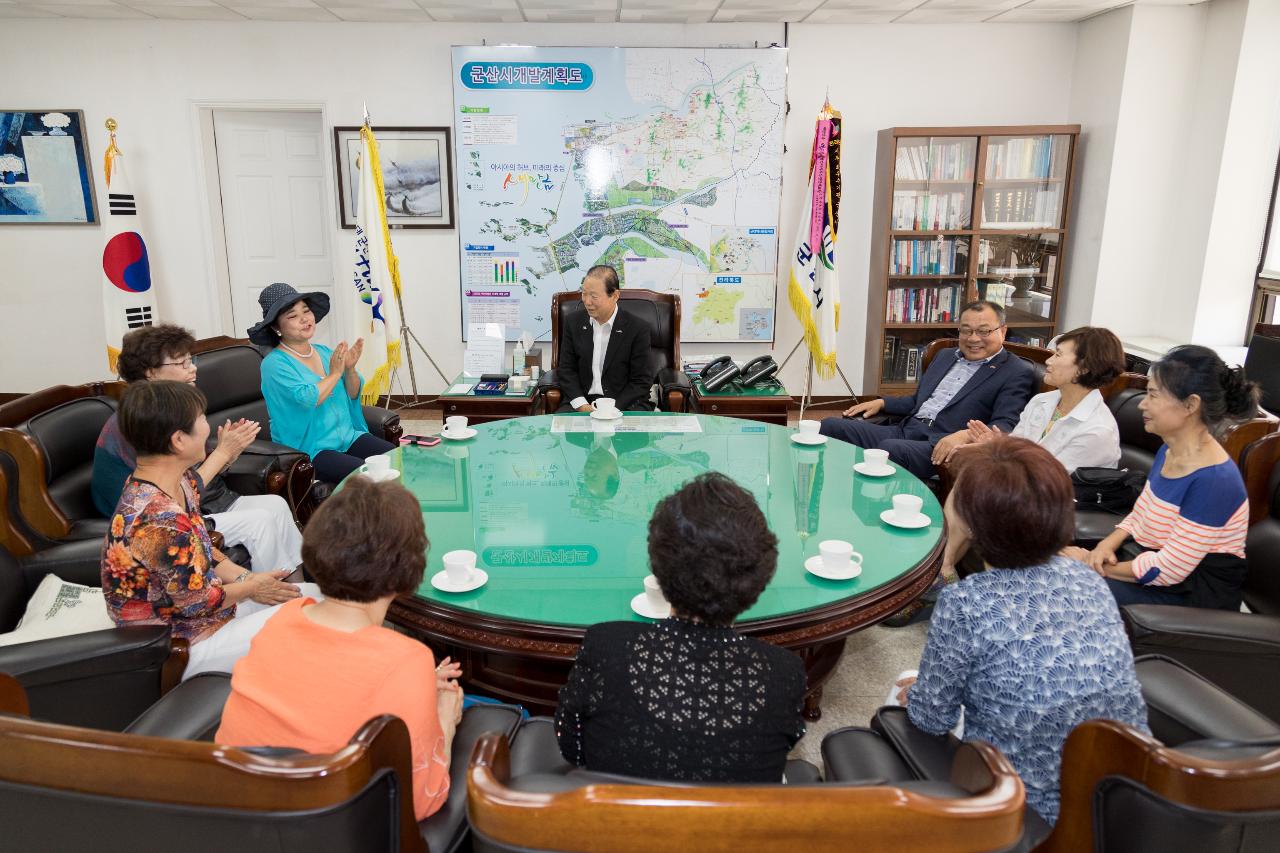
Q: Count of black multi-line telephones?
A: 2